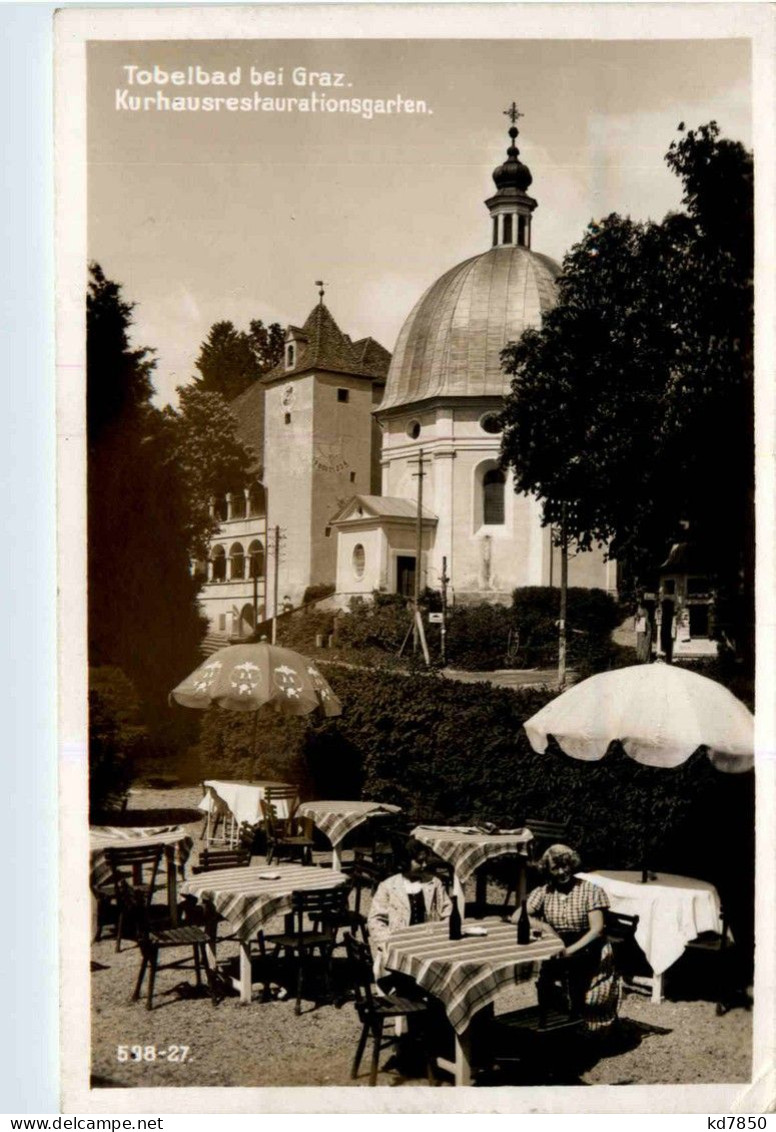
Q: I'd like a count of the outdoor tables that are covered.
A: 7